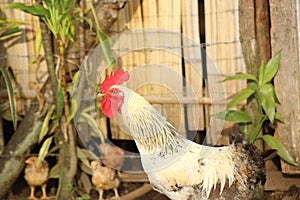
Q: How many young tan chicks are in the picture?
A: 3